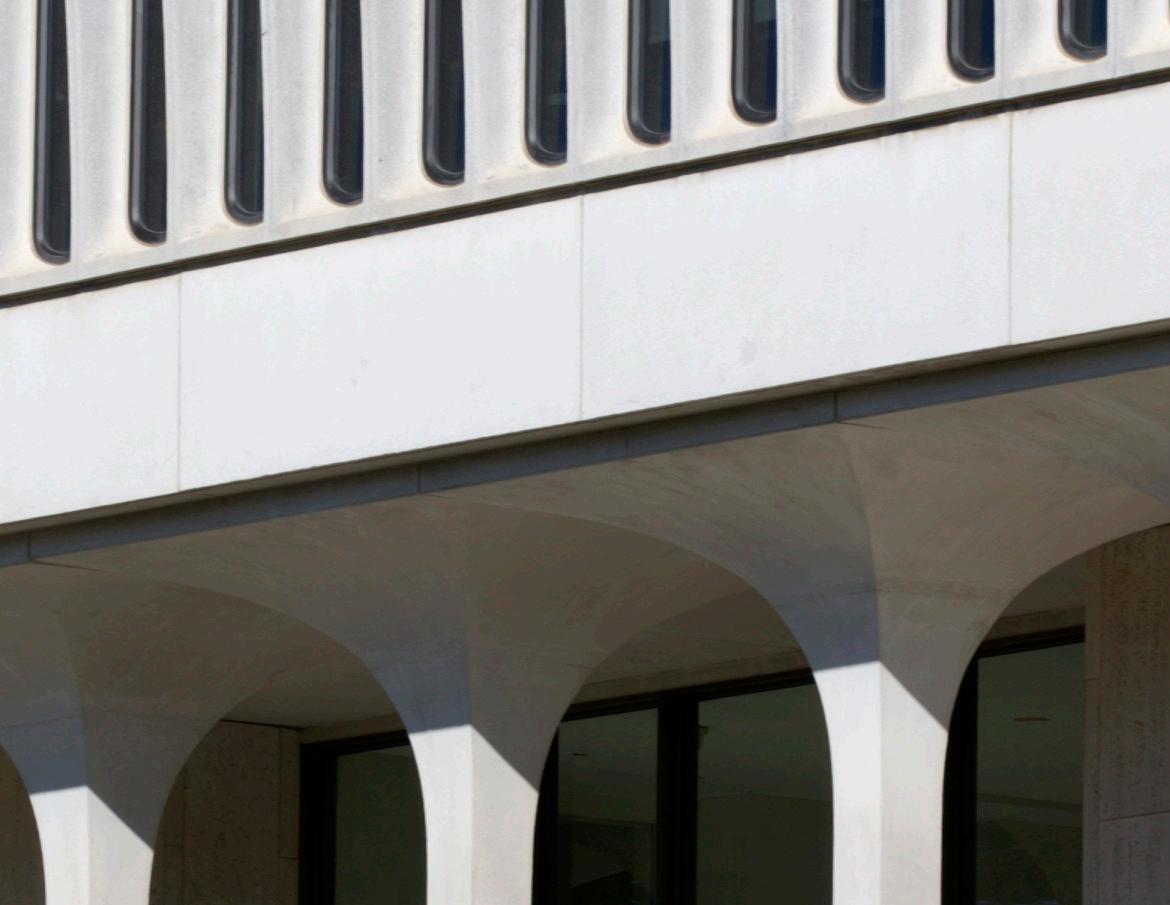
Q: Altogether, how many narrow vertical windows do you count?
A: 11